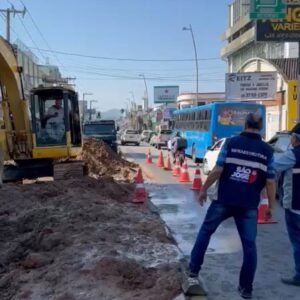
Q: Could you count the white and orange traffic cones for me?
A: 8